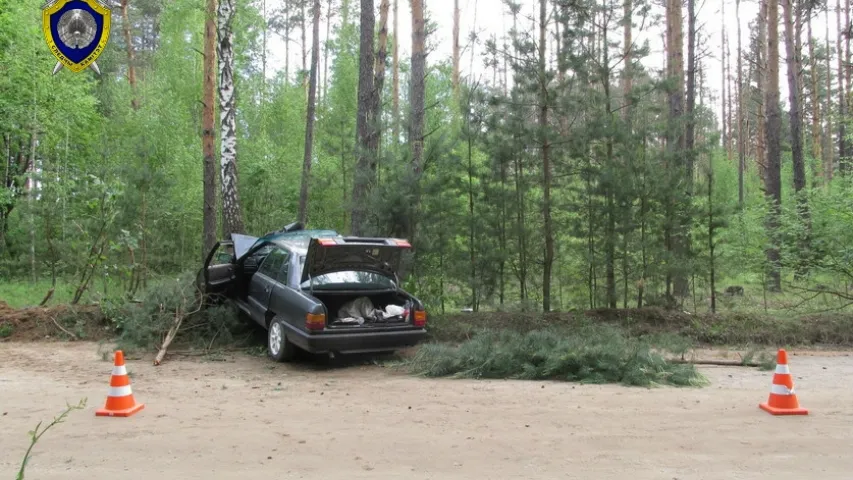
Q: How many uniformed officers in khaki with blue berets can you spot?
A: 0